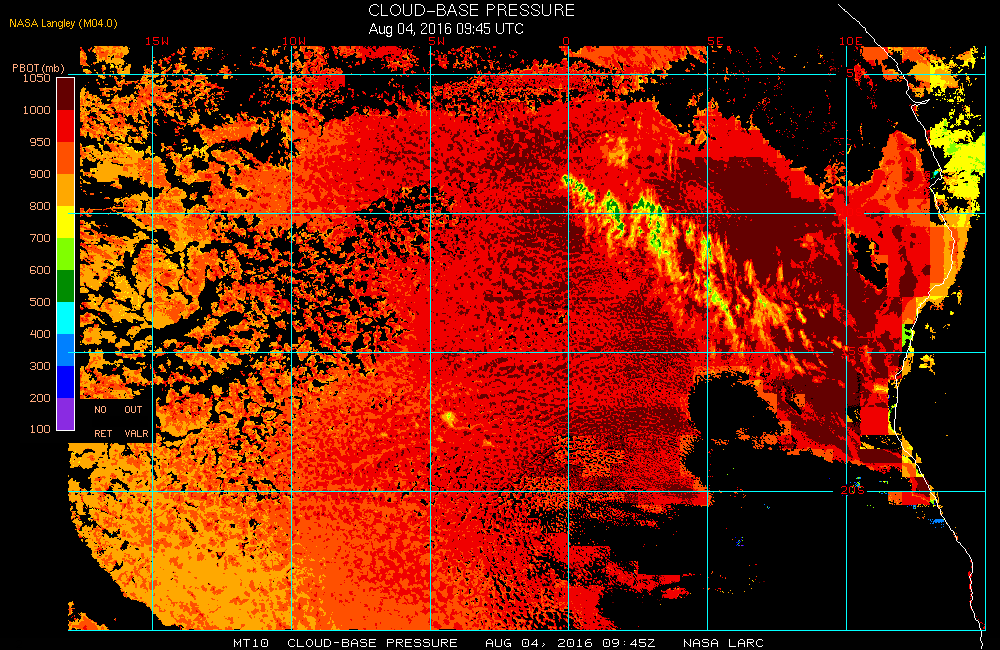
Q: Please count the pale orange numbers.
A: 12